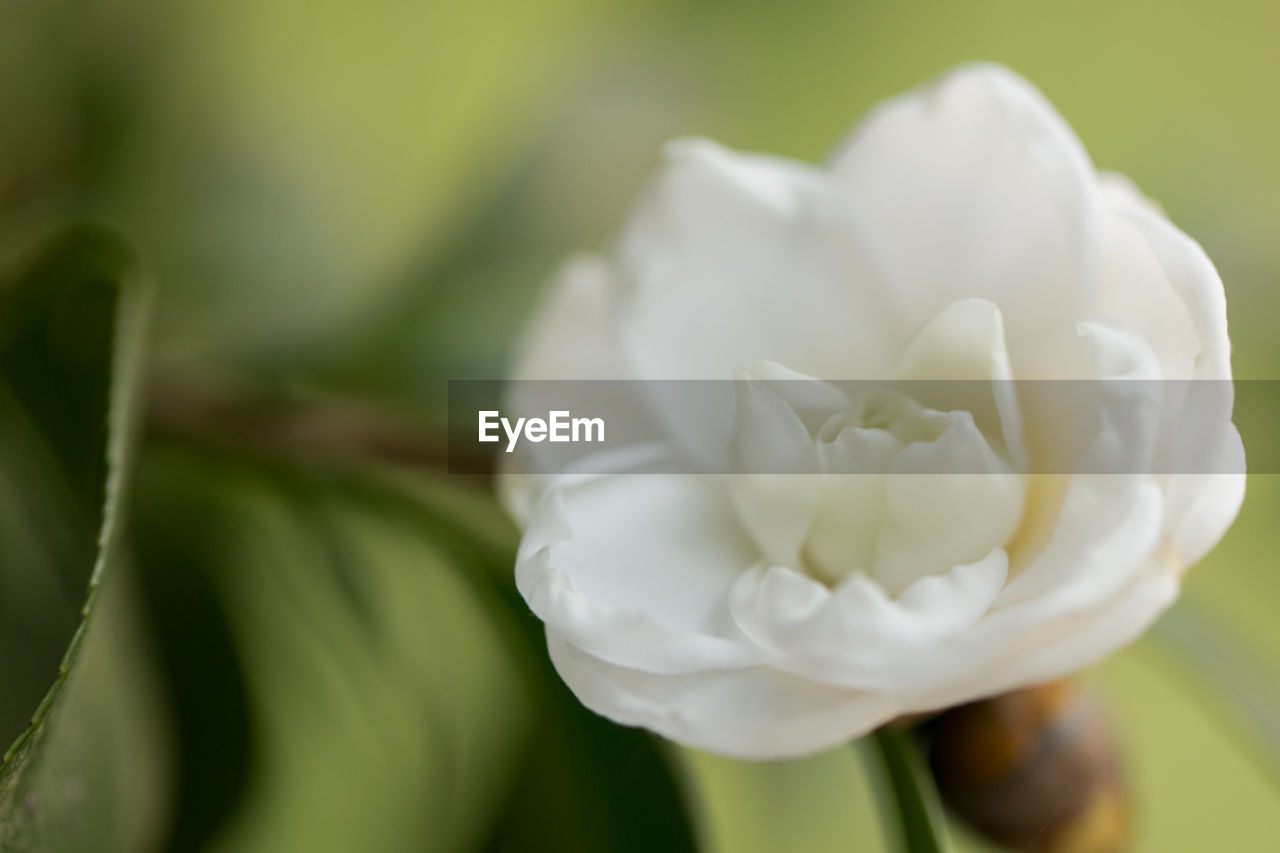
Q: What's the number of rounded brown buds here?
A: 1